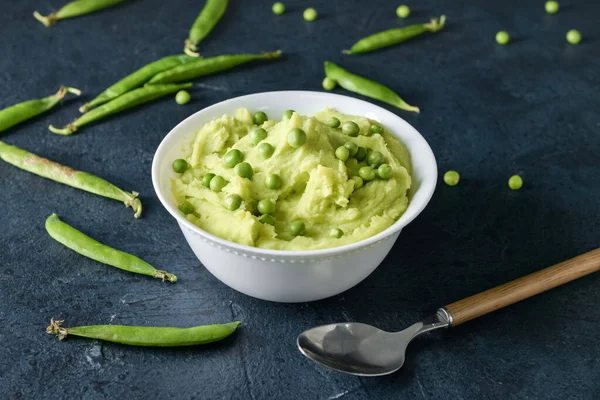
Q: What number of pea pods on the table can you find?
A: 11